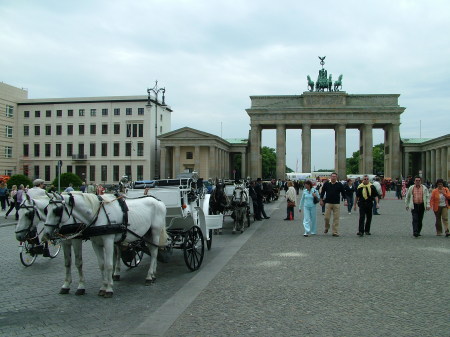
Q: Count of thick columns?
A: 6